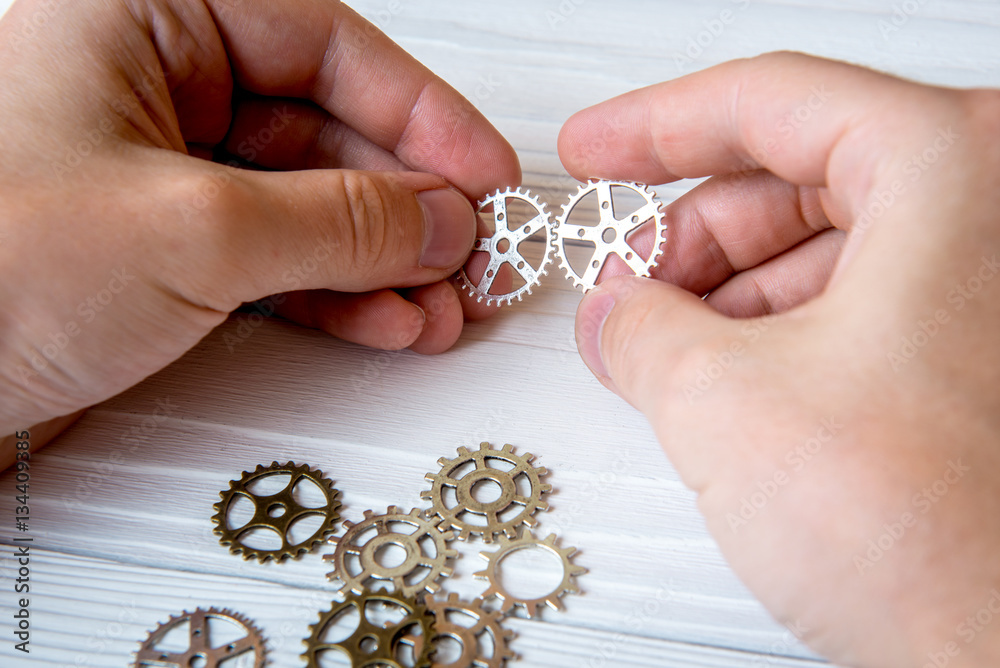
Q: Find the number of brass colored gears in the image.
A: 7